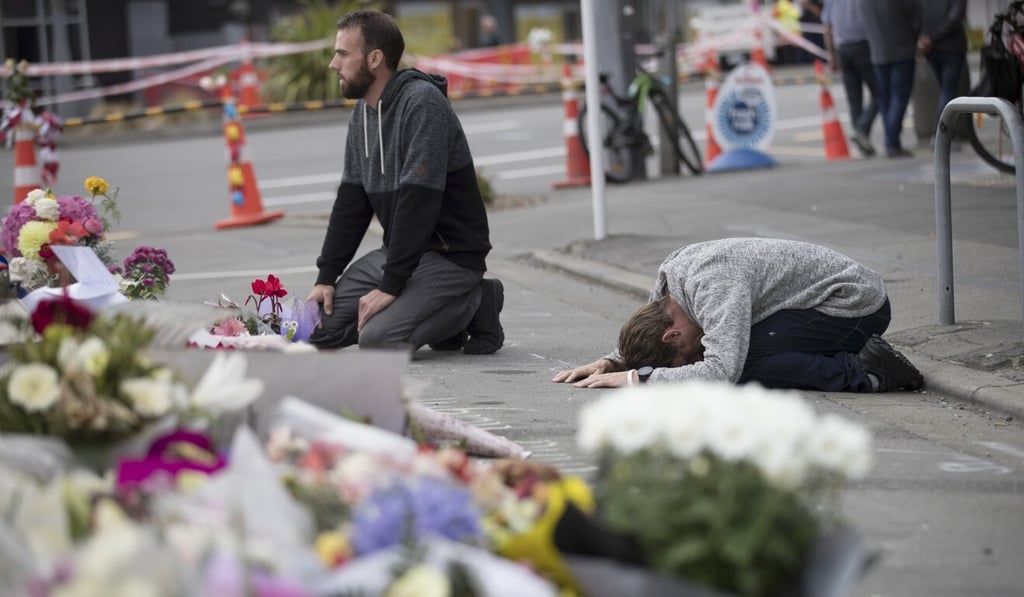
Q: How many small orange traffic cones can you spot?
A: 7